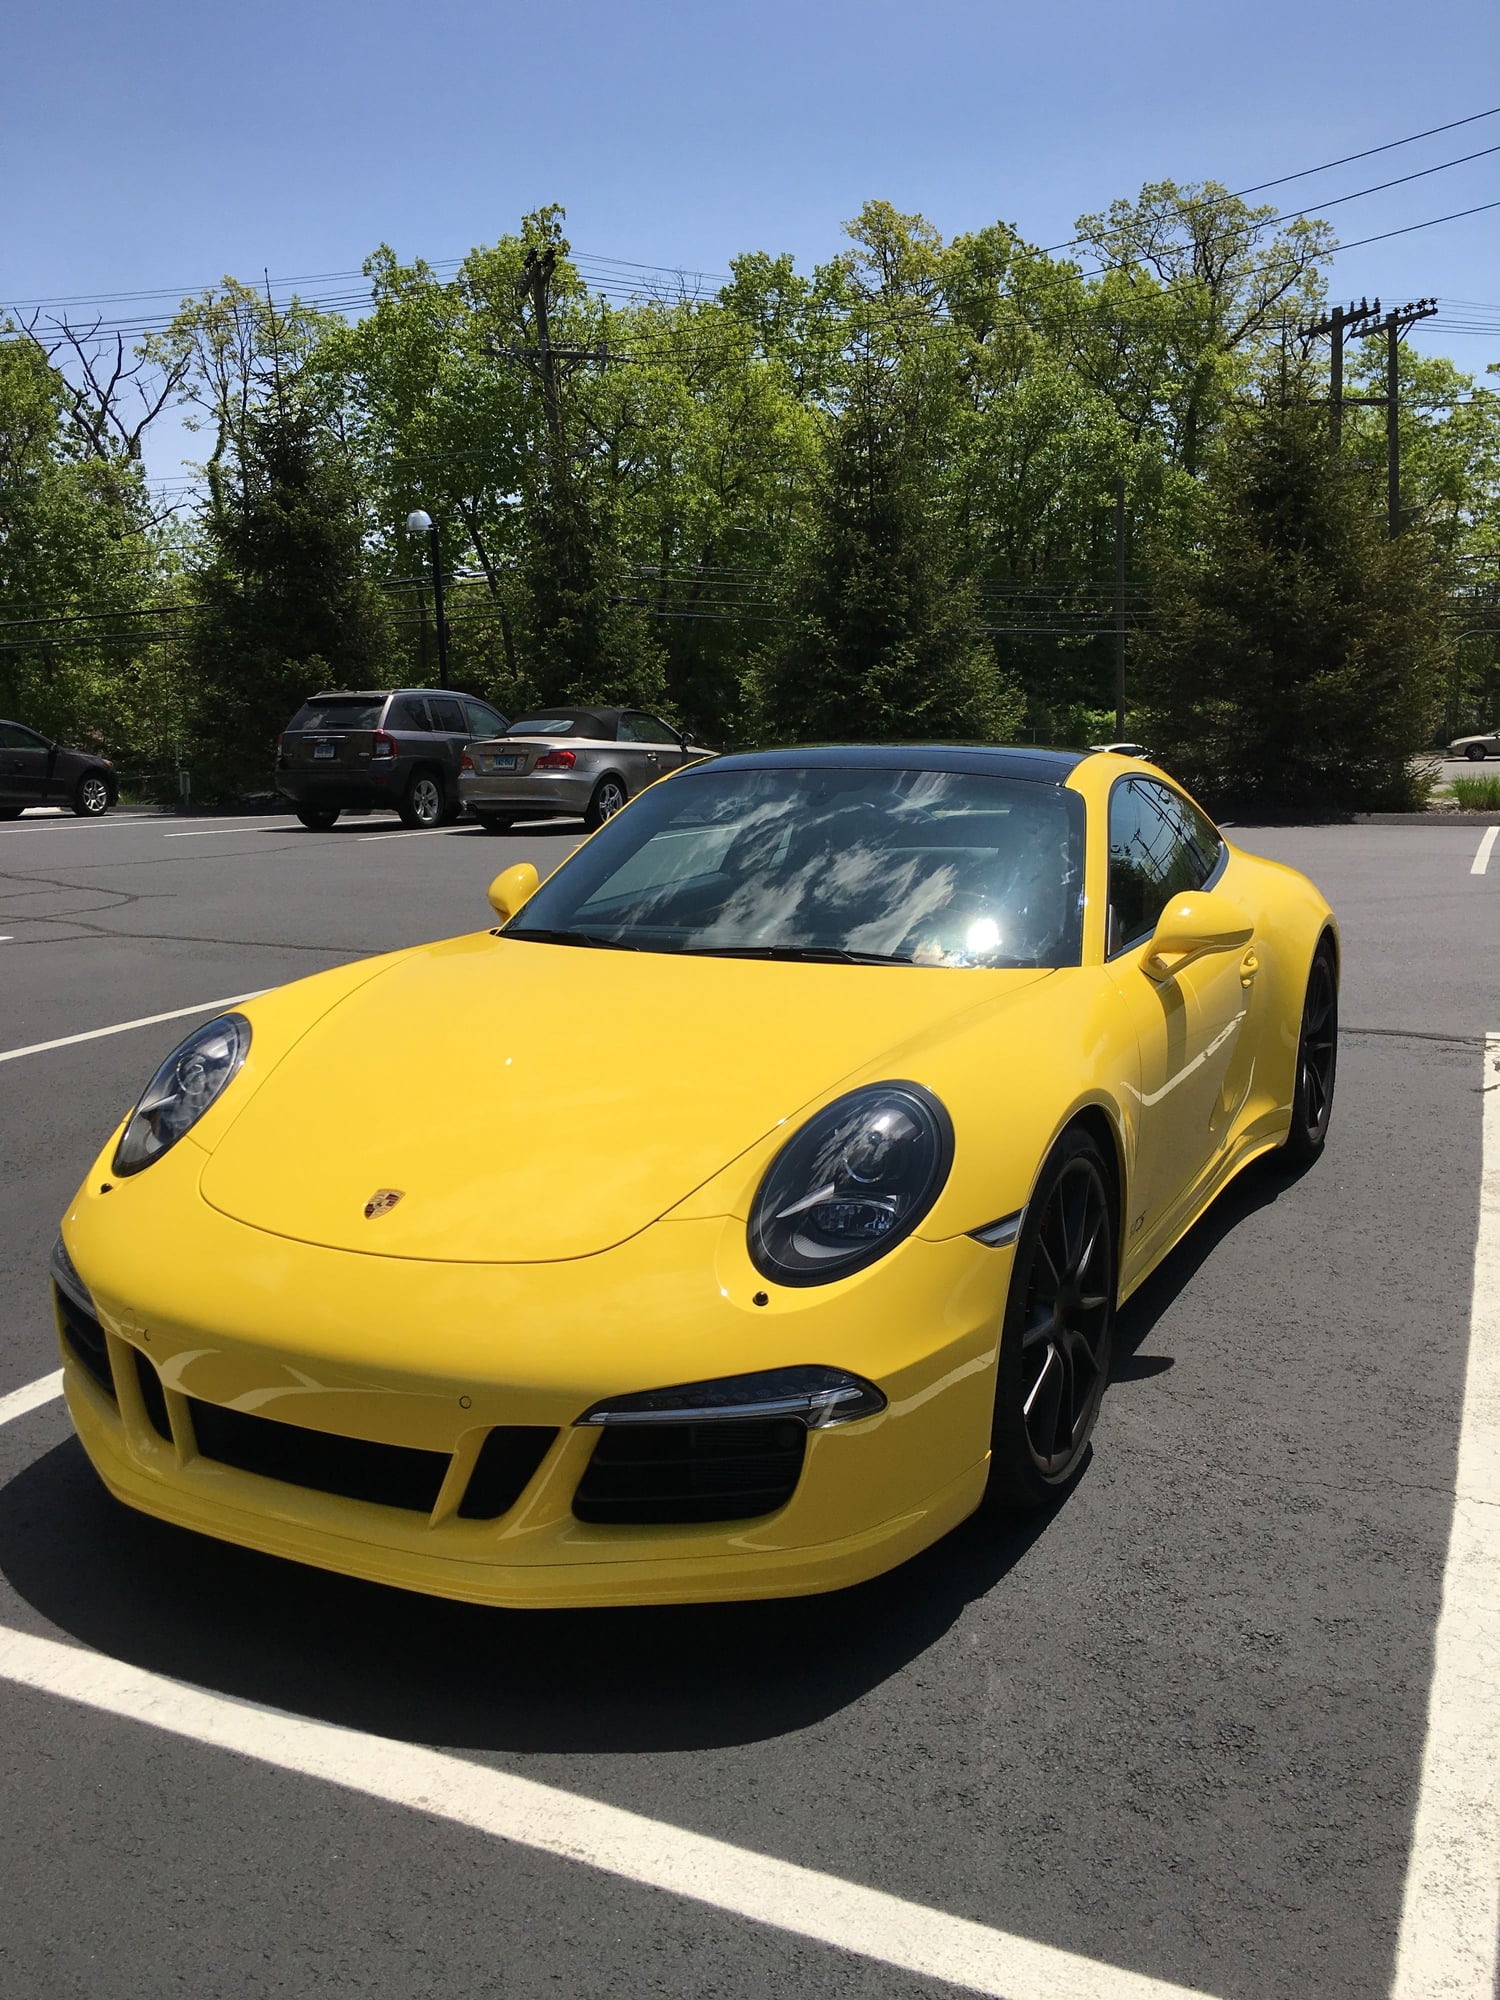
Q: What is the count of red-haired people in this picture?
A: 0